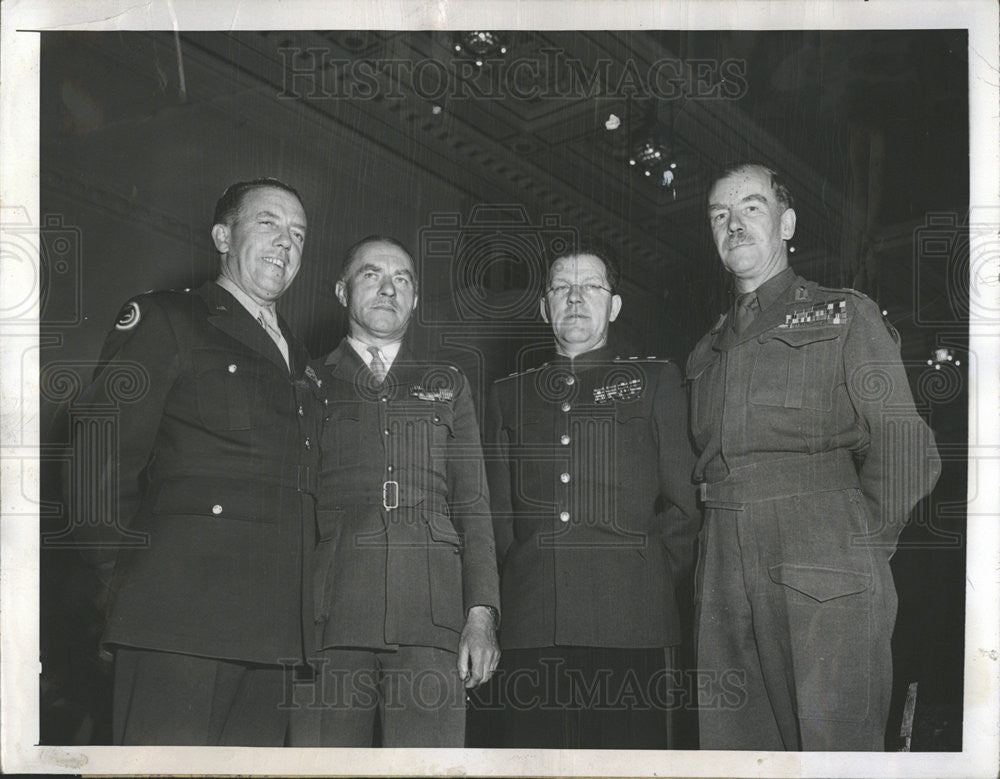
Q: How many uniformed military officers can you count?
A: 4